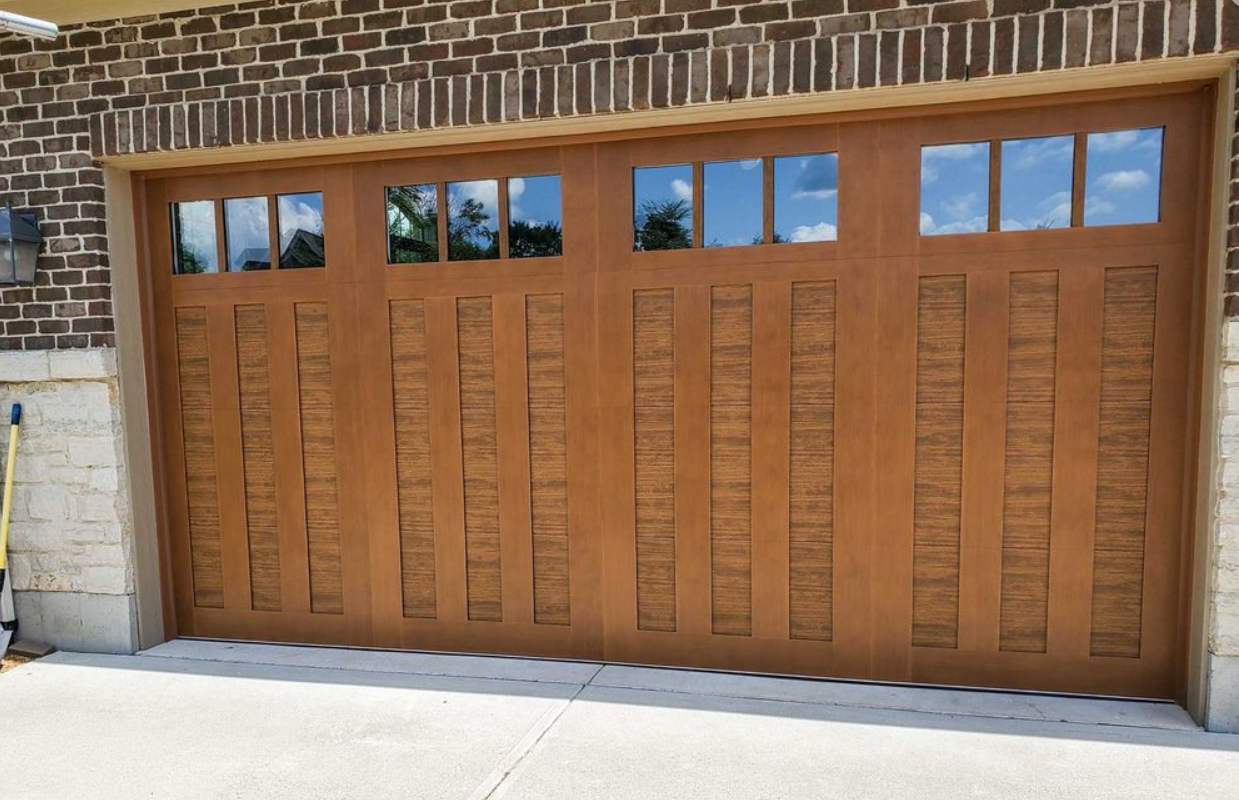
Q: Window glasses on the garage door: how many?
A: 12